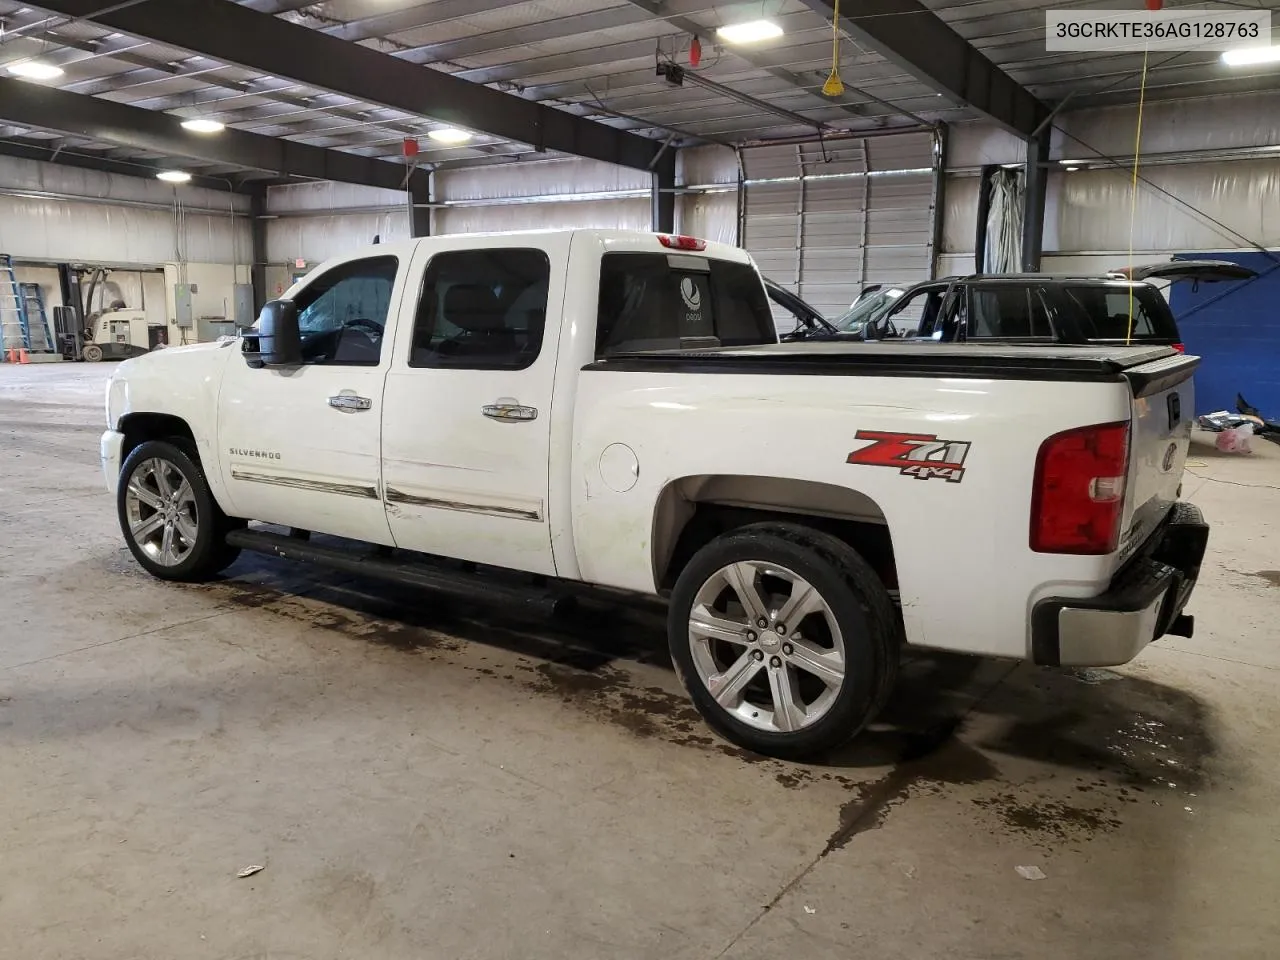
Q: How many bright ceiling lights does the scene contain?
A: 6